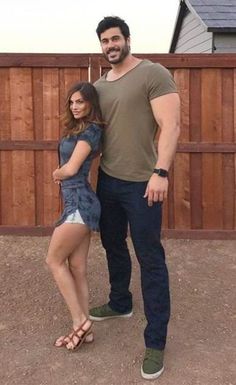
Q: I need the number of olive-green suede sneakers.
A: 2